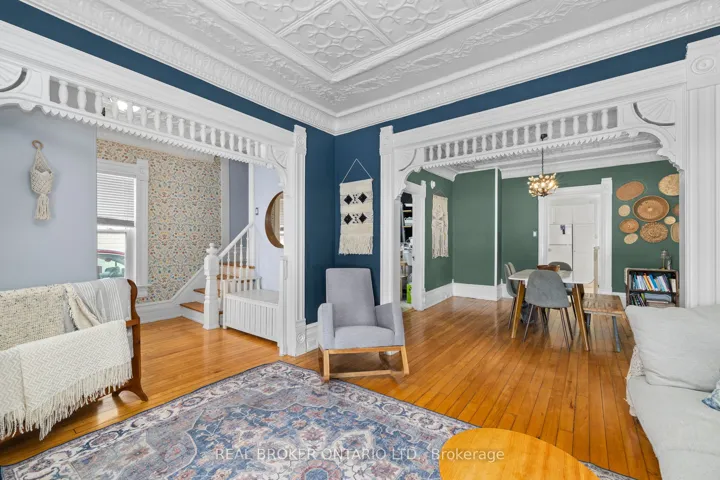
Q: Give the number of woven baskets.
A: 10